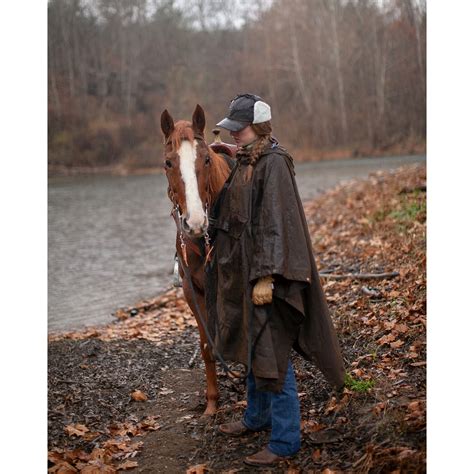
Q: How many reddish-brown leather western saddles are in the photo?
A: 1